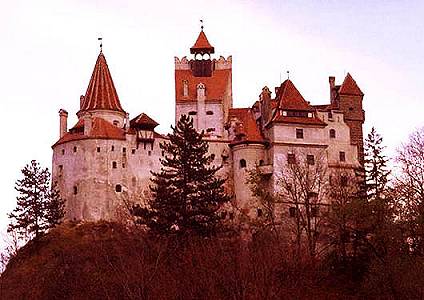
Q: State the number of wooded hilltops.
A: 1